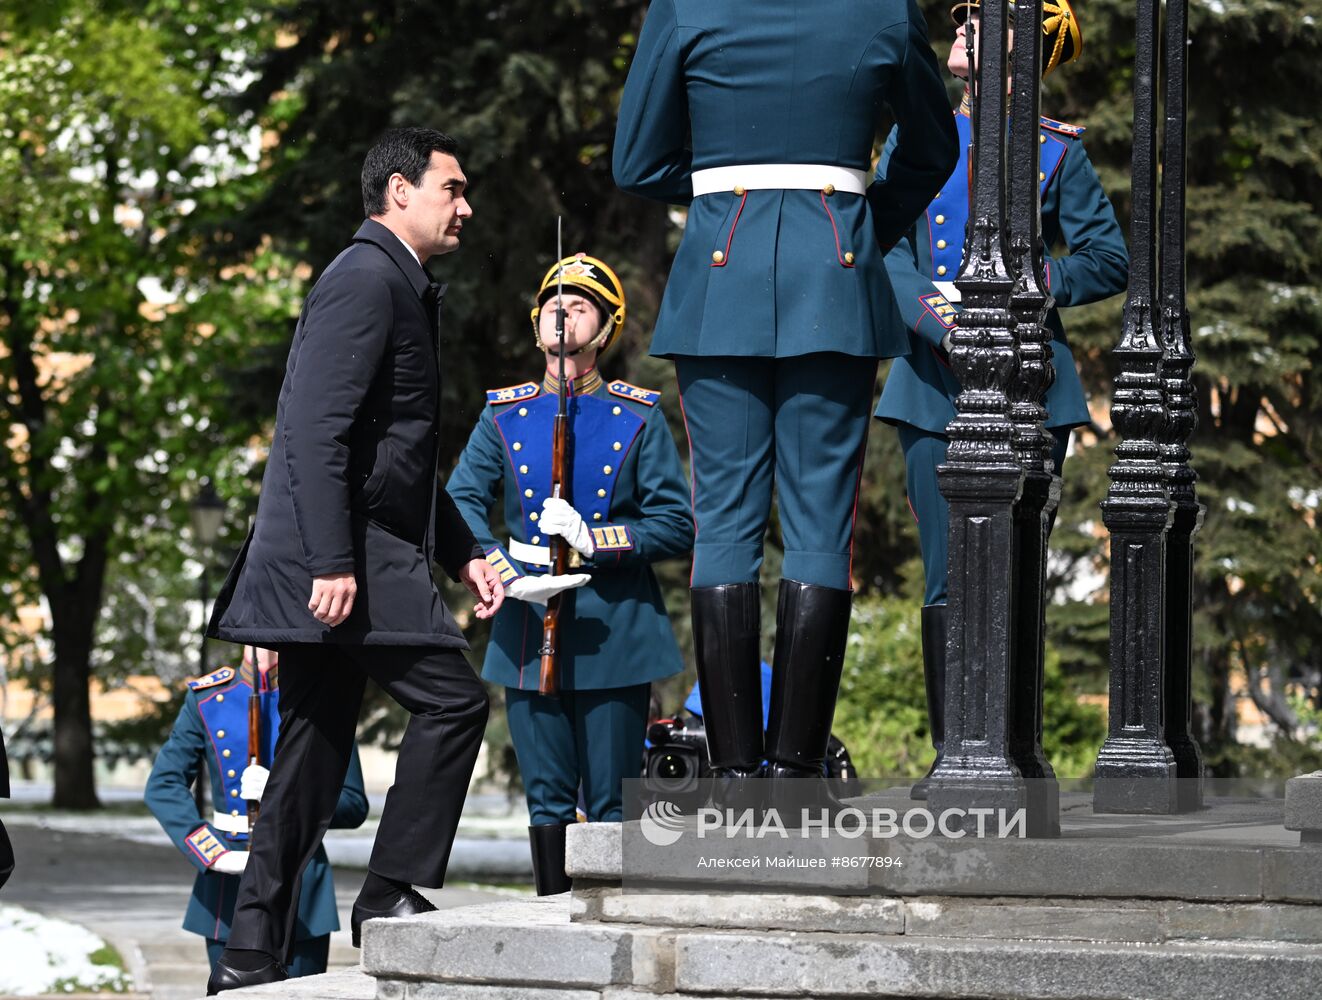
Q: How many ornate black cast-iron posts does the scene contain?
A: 4